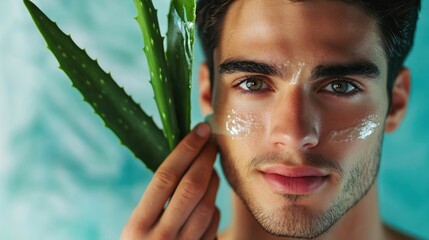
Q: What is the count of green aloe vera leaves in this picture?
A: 3